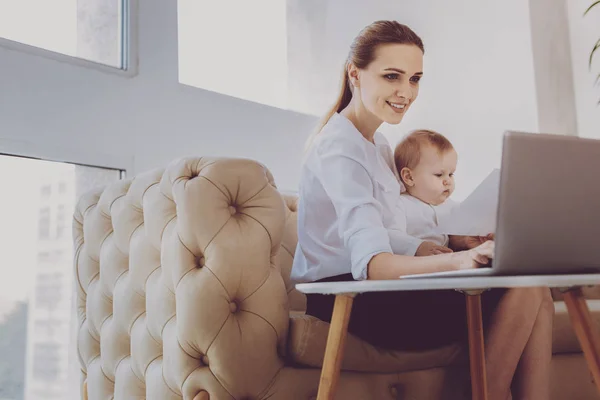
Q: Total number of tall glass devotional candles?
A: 0